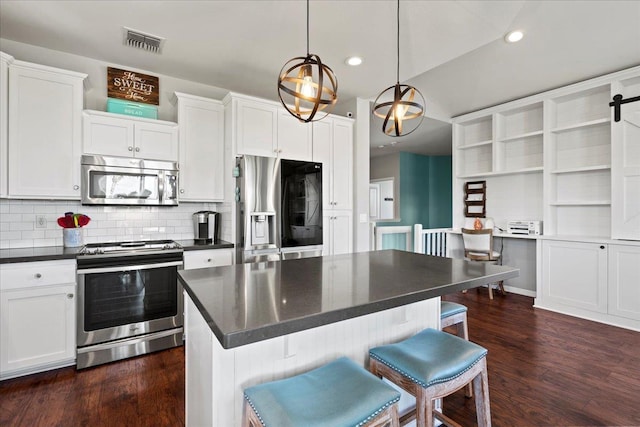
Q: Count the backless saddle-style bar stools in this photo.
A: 3